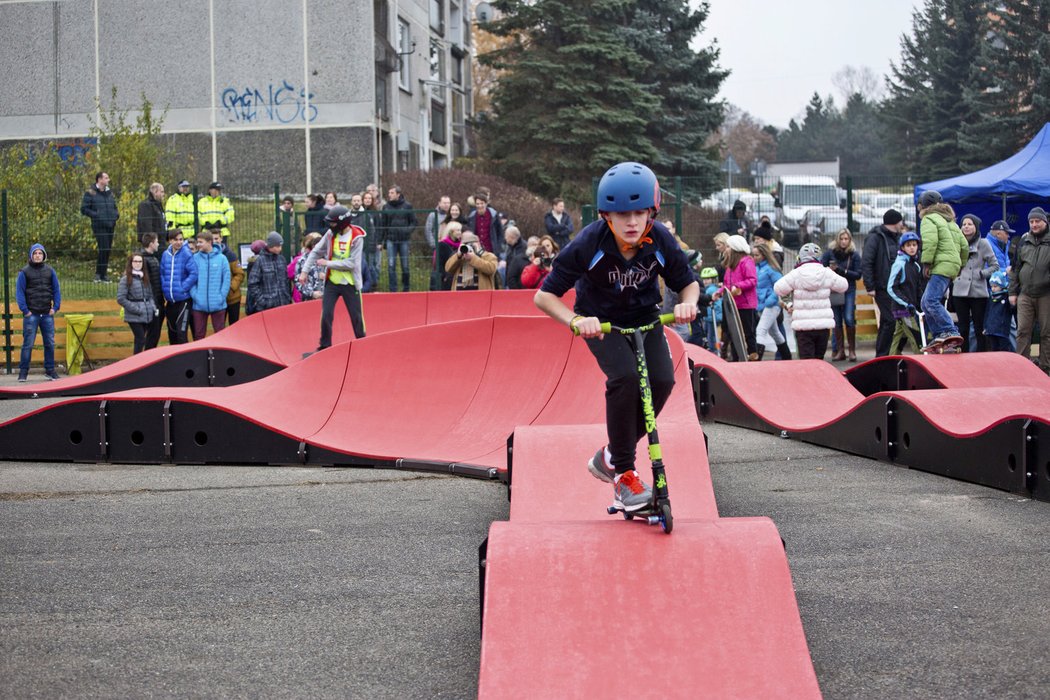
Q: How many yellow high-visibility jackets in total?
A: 2